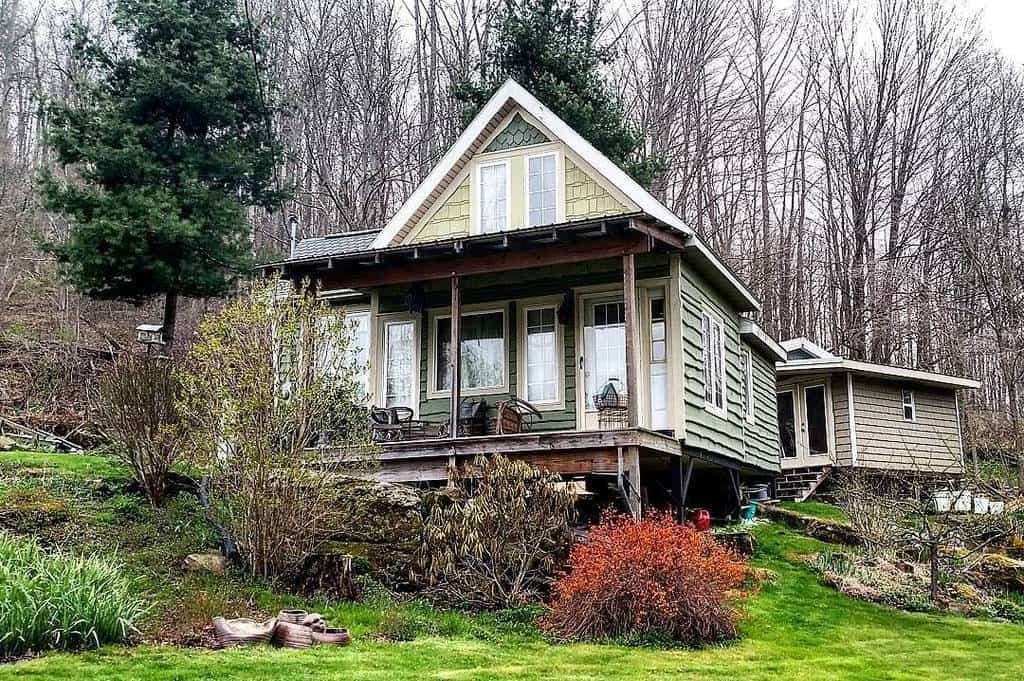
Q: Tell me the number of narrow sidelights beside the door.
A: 1